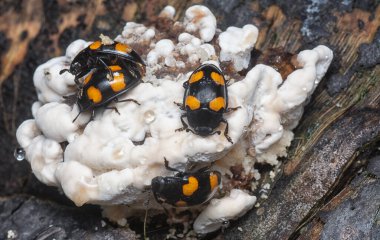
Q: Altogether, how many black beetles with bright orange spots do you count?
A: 4